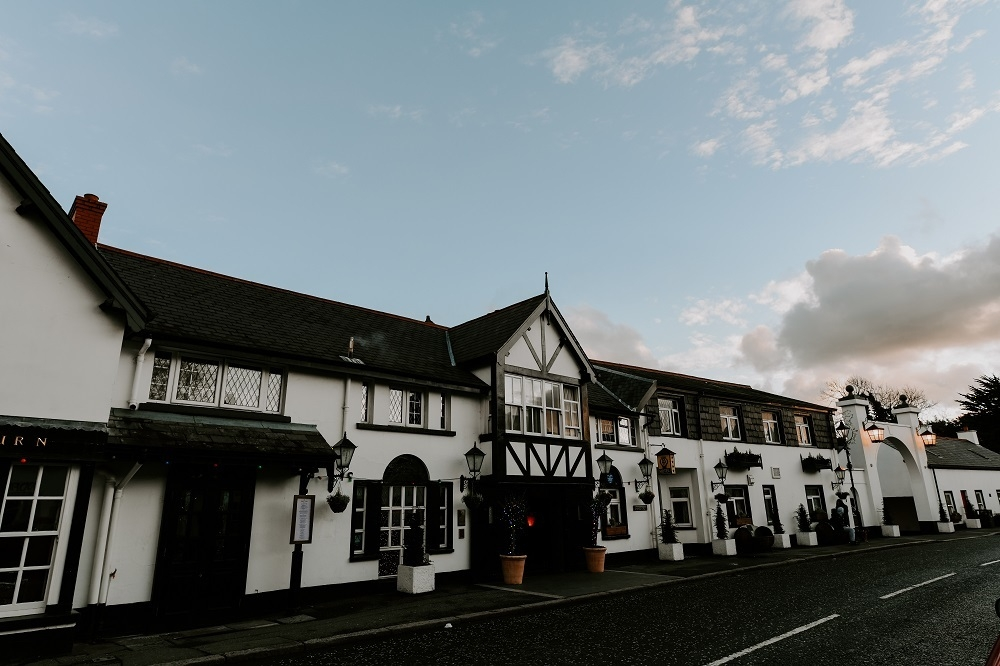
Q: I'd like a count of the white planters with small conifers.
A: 8